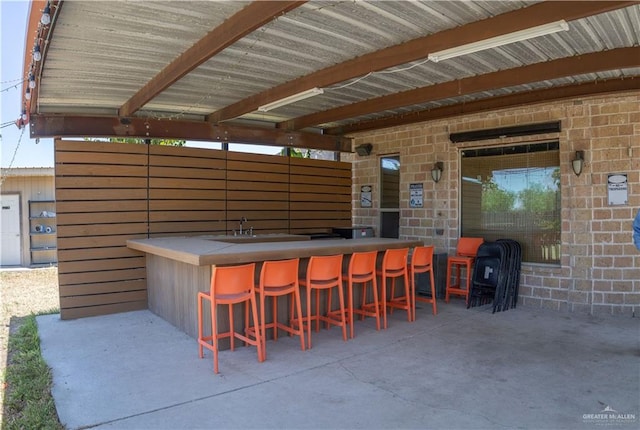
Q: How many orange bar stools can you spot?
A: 7